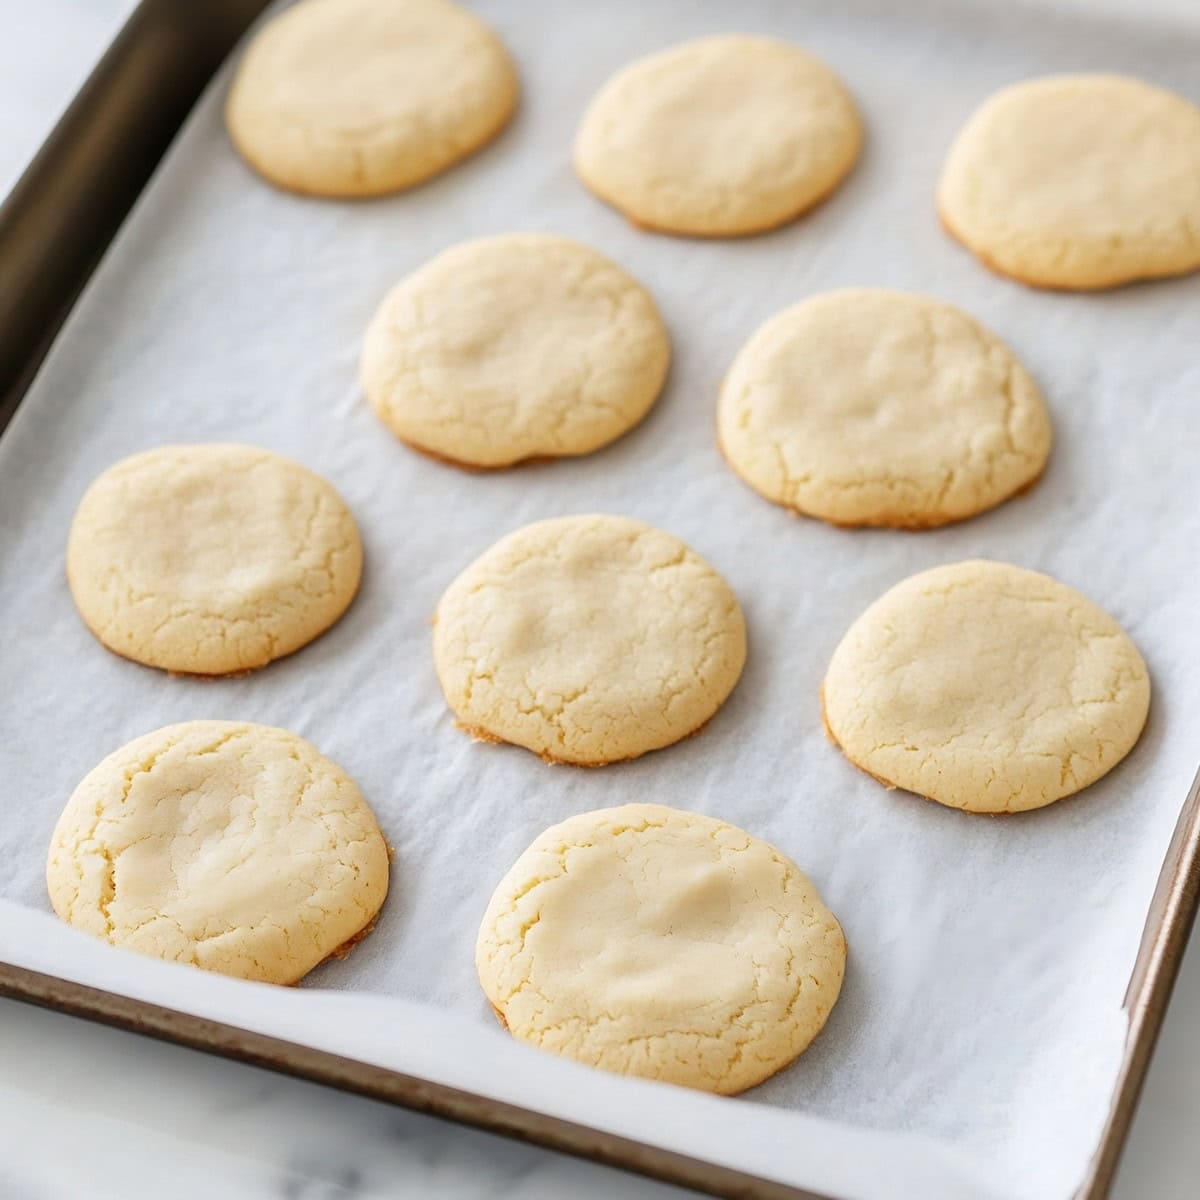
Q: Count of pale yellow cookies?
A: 10